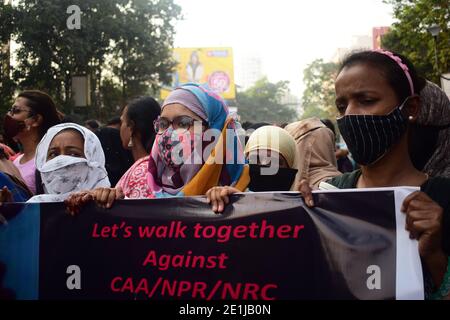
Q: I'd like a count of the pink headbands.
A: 1